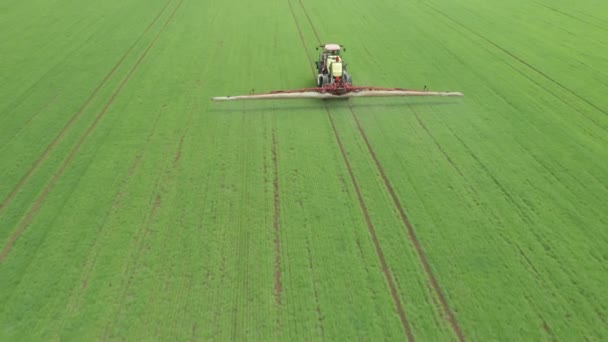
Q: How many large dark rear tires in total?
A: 2